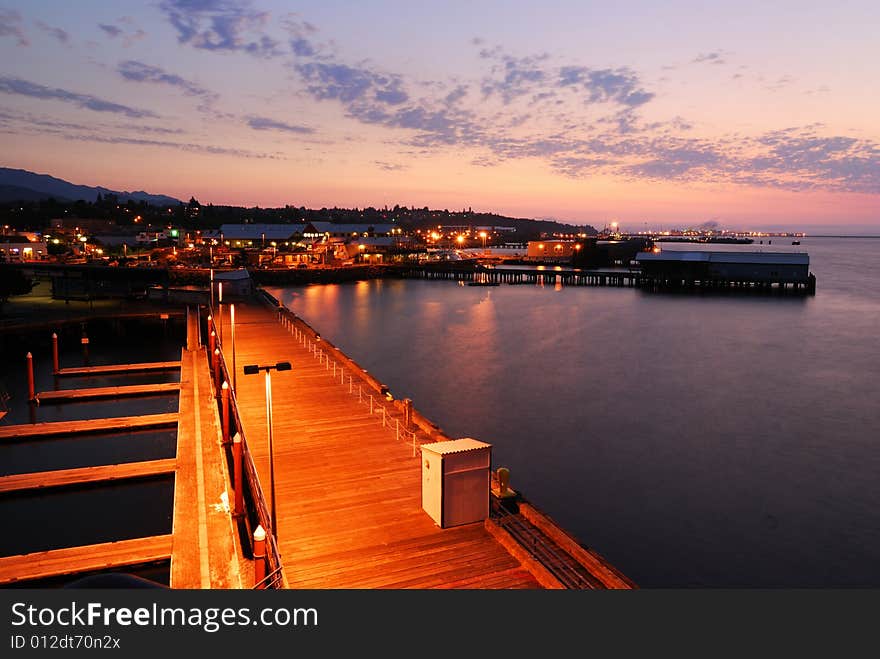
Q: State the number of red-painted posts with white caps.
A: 8